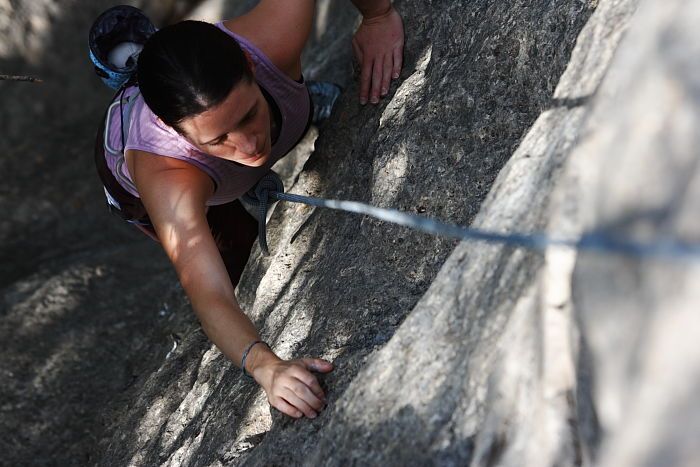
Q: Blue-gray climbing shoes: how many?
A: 1